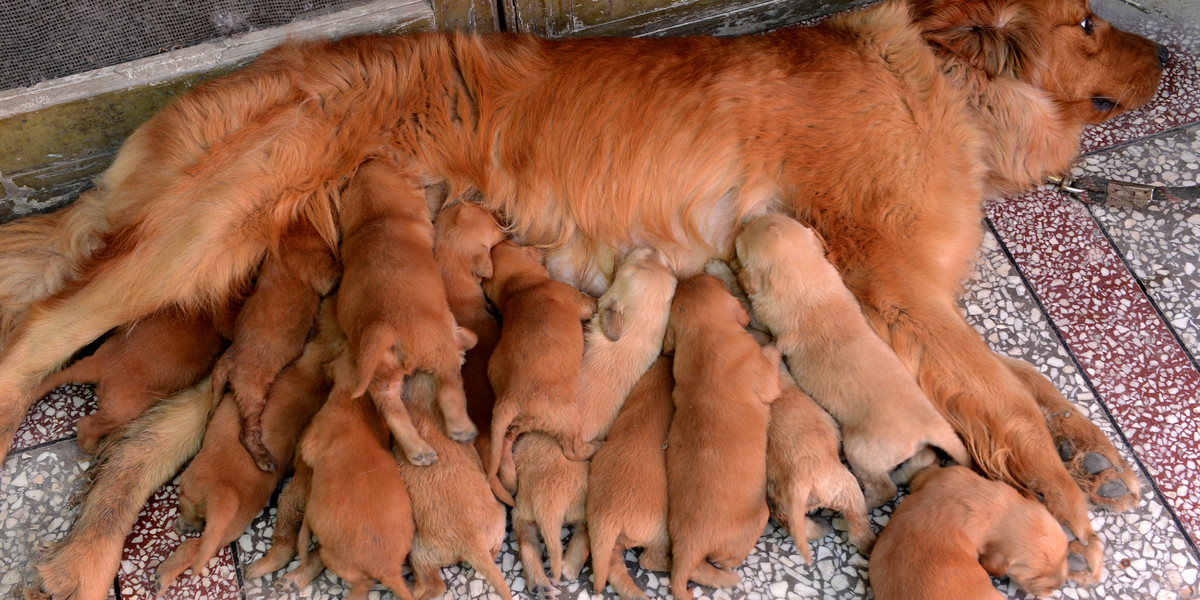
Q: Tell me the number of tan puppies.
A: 2